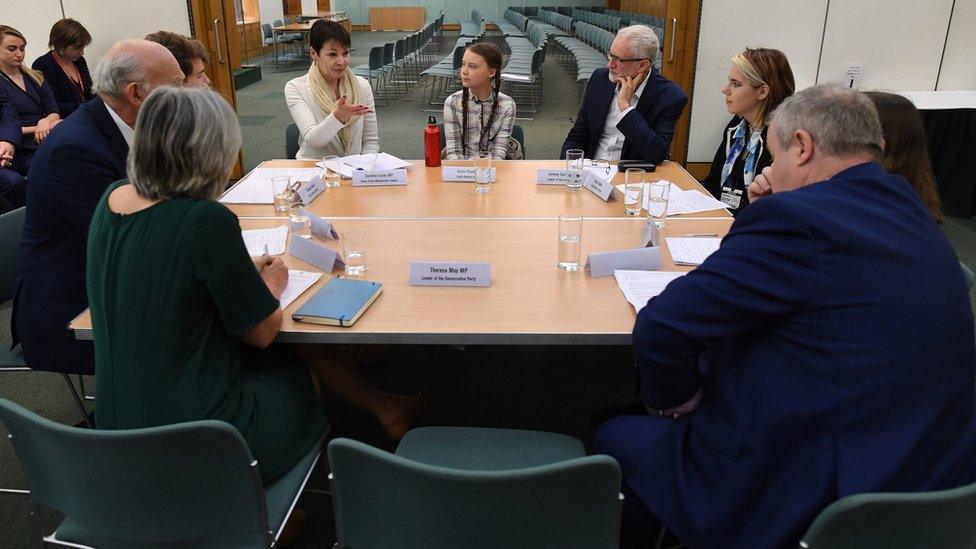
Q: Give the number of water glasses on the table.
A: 9